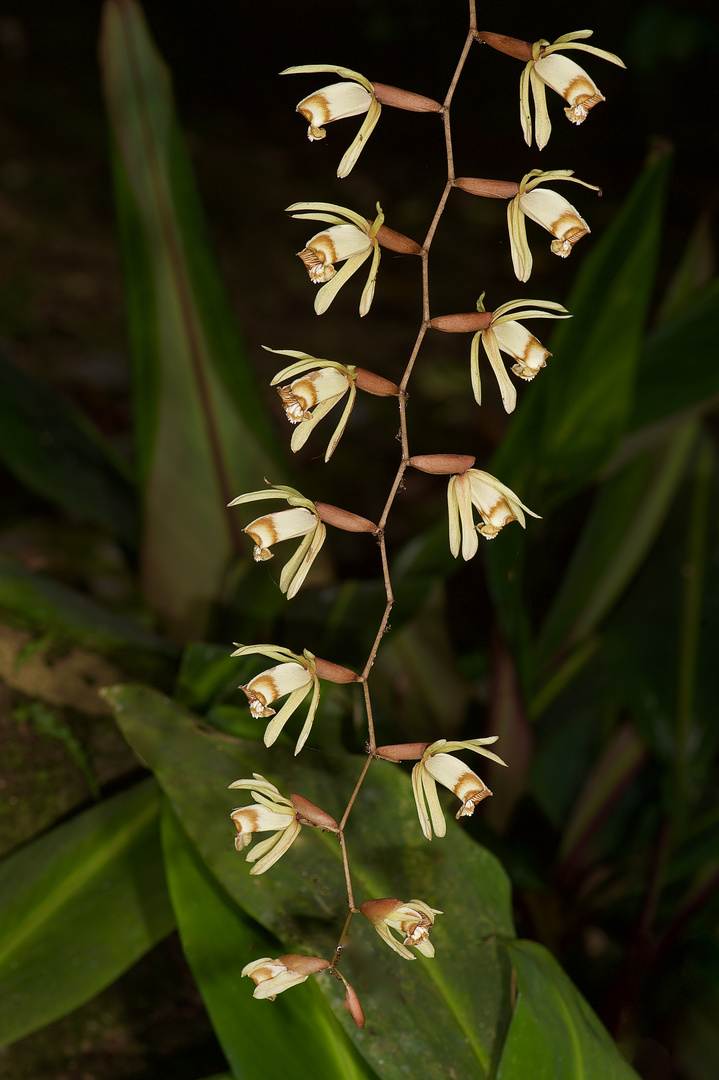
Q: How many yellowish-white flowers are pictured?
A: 13